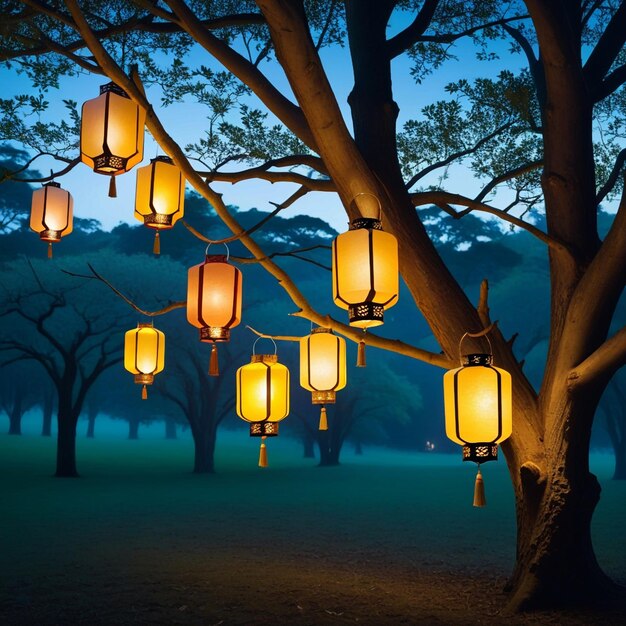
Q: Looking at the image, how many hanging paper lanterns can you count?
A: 9